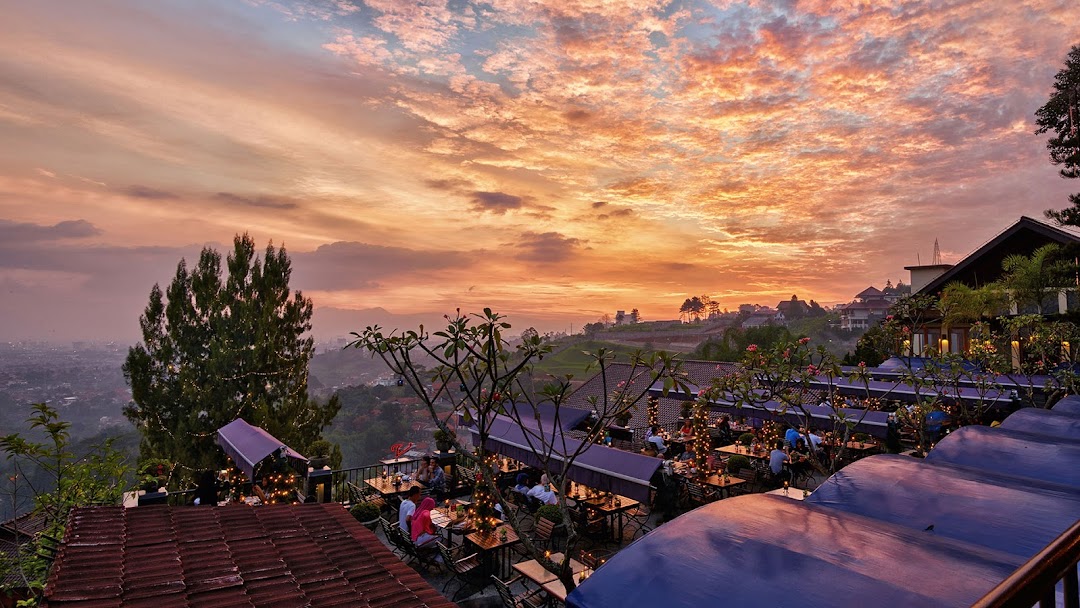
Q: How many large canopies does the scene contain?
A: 5